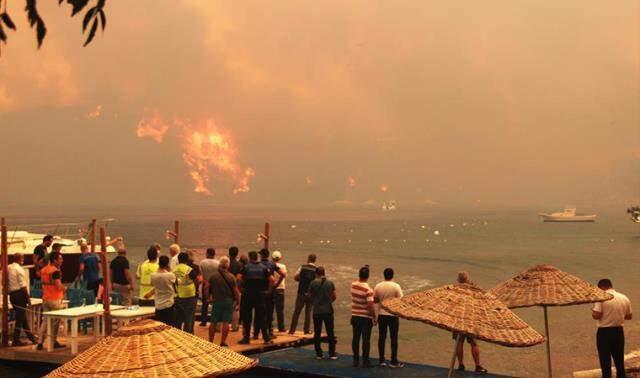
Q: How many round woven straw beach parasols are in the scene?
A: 3